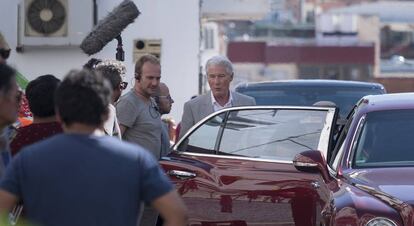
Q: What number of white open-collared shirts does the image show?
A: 1